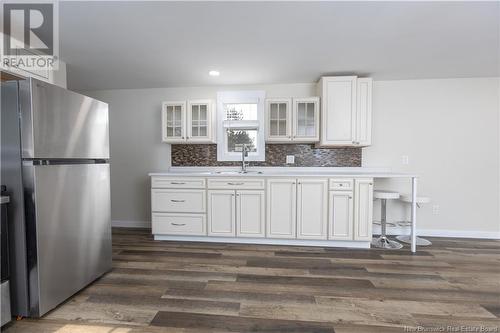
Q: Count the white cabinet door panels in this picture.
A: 12